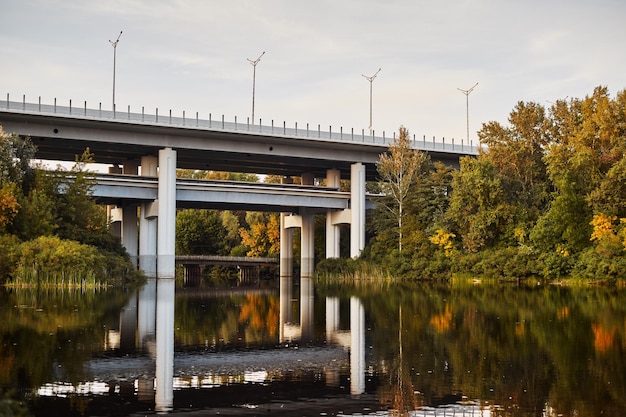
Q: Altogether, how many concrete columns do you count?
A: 8